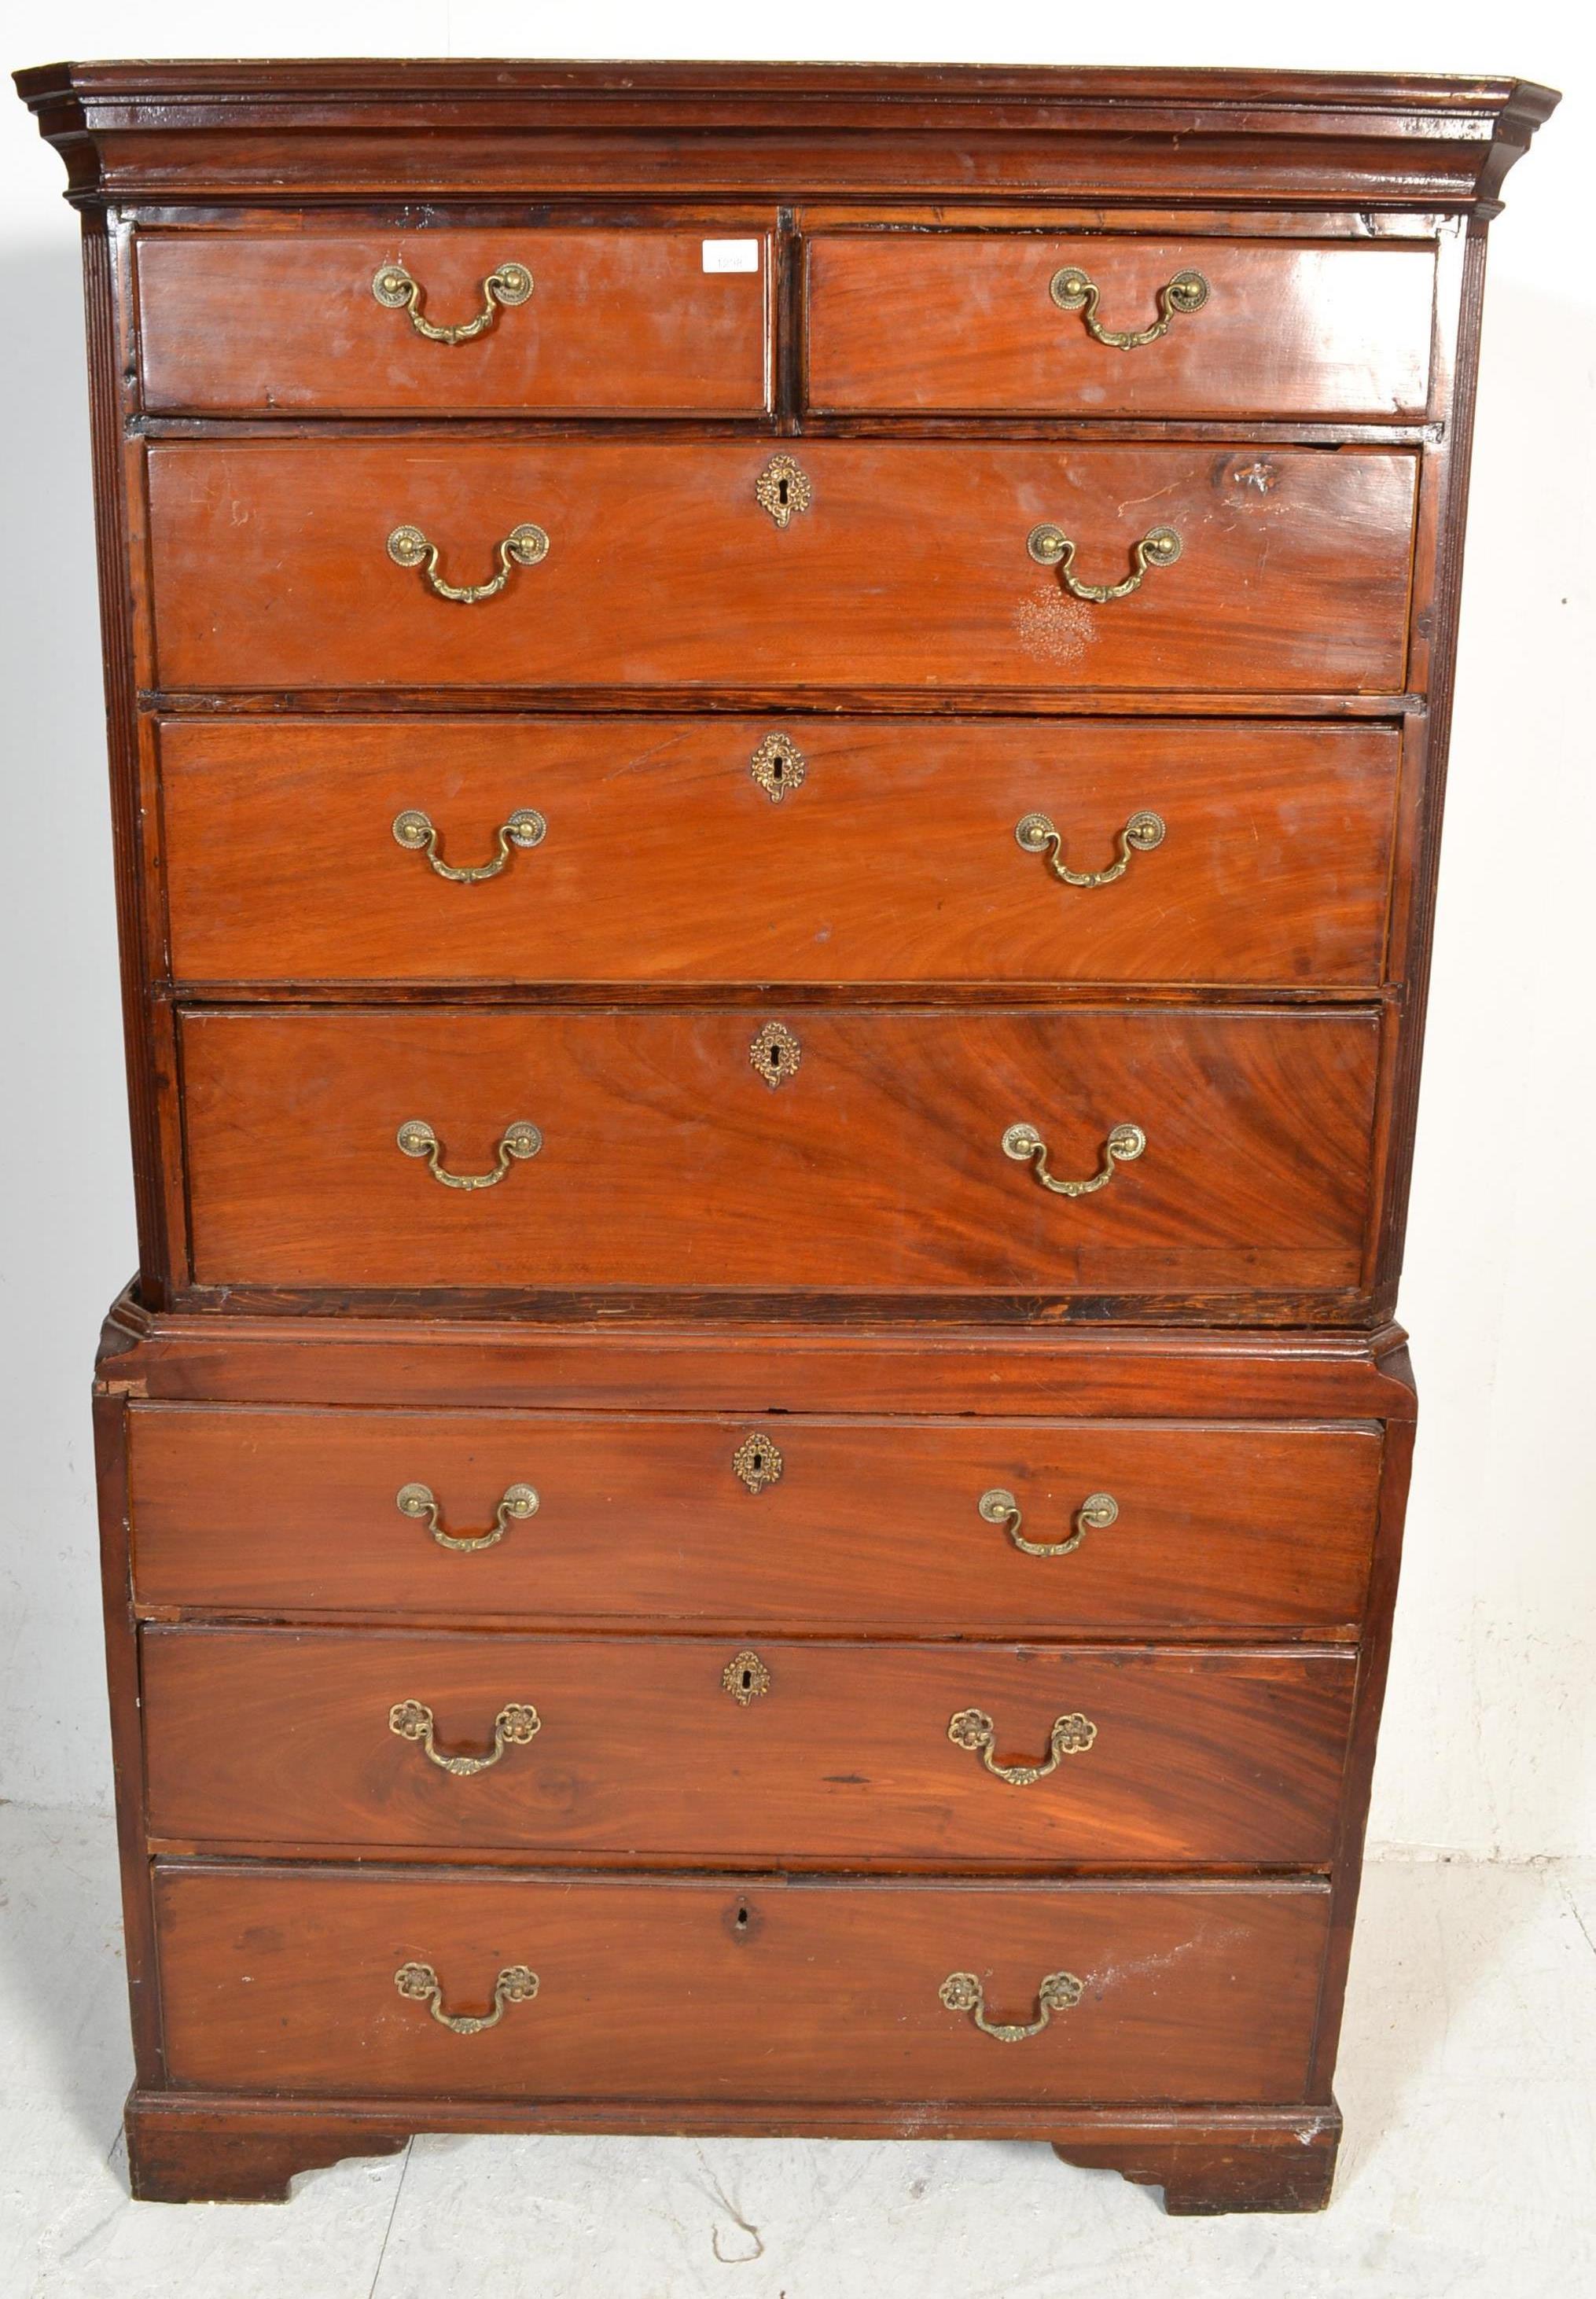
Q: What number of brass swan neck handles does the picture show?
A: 14